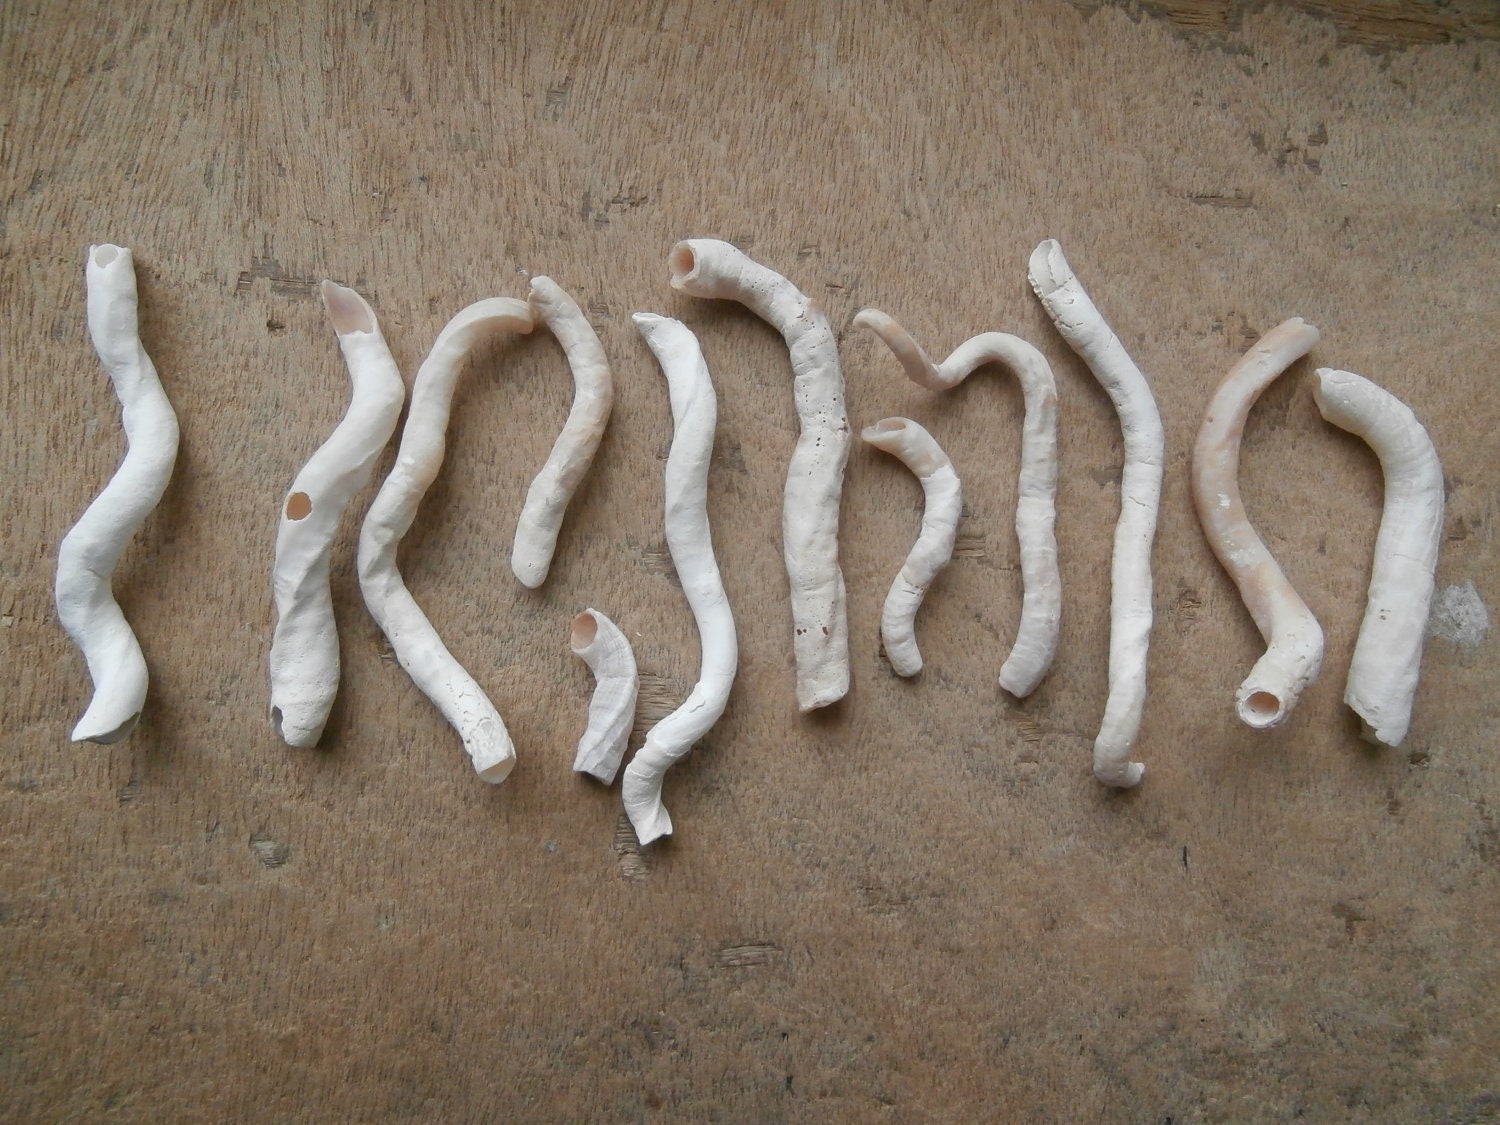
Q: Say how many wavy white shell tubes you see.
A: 12